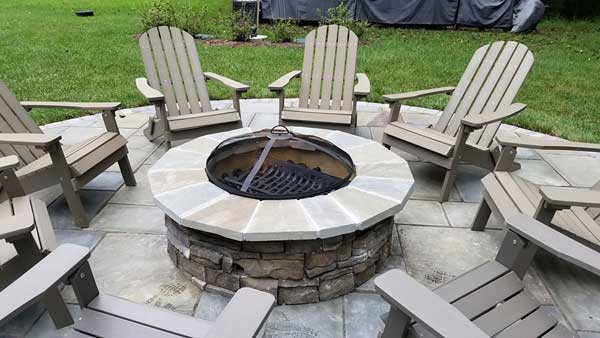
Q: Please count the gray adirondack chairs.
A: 8